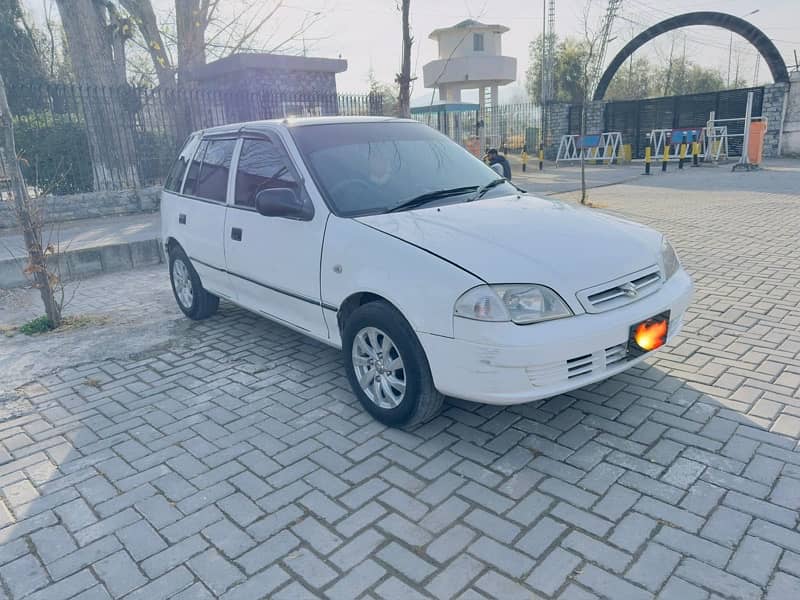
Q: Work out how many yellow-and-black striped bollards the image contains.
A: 6